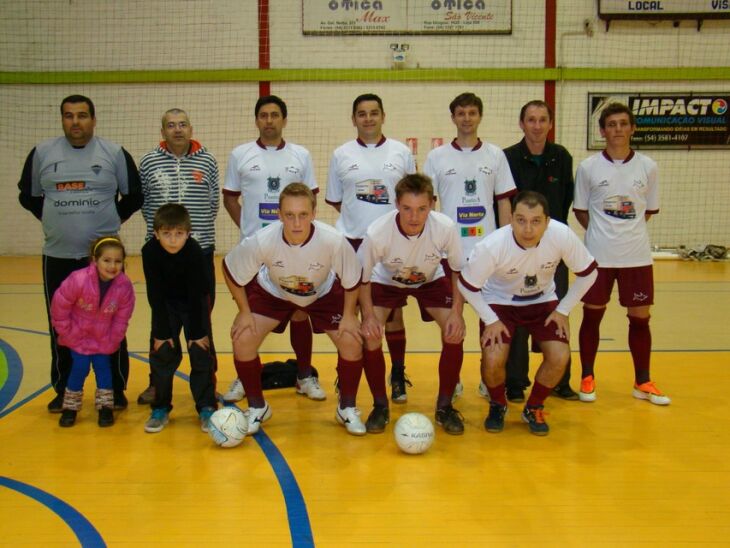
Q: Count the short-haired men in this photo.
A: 10